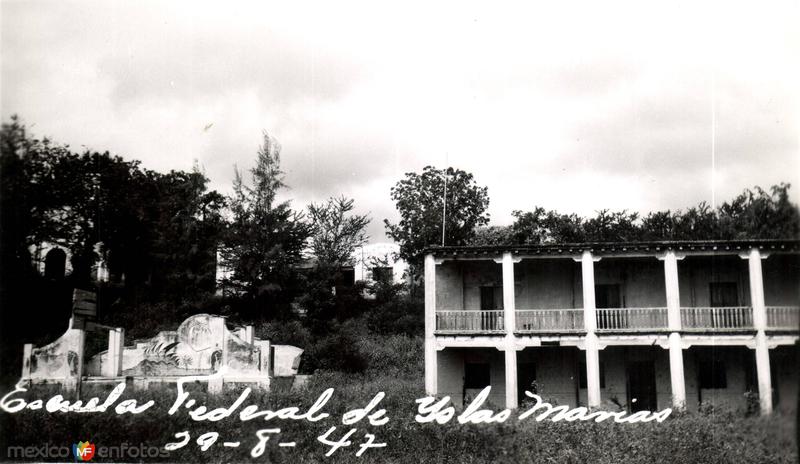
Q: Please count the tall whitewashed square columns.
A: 5